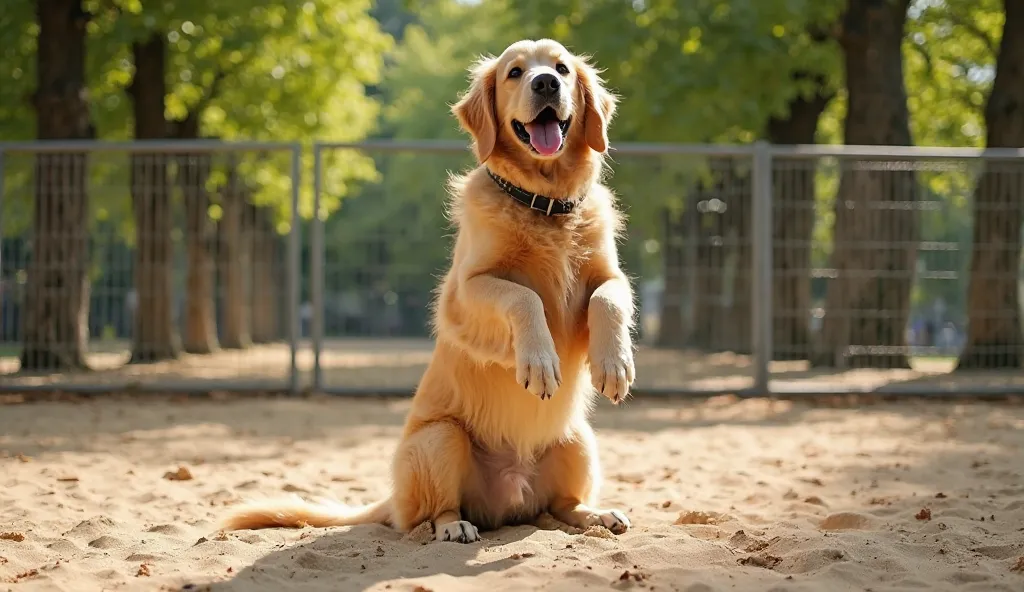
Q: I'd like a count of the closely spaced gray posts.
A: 2